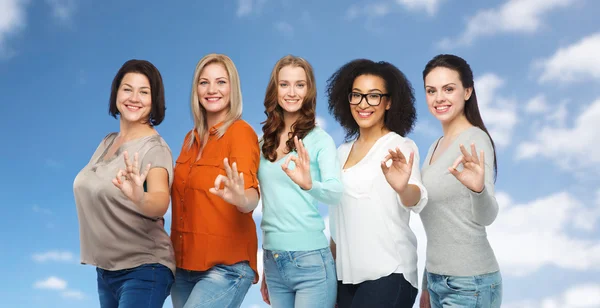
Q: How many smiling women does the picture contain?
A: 5